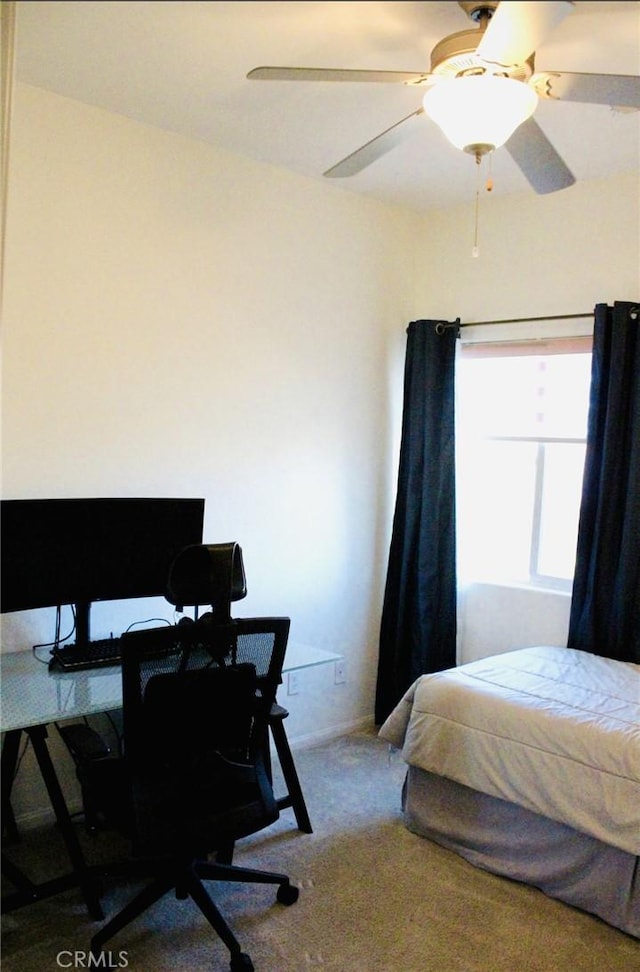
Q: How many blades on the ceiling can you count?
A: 5